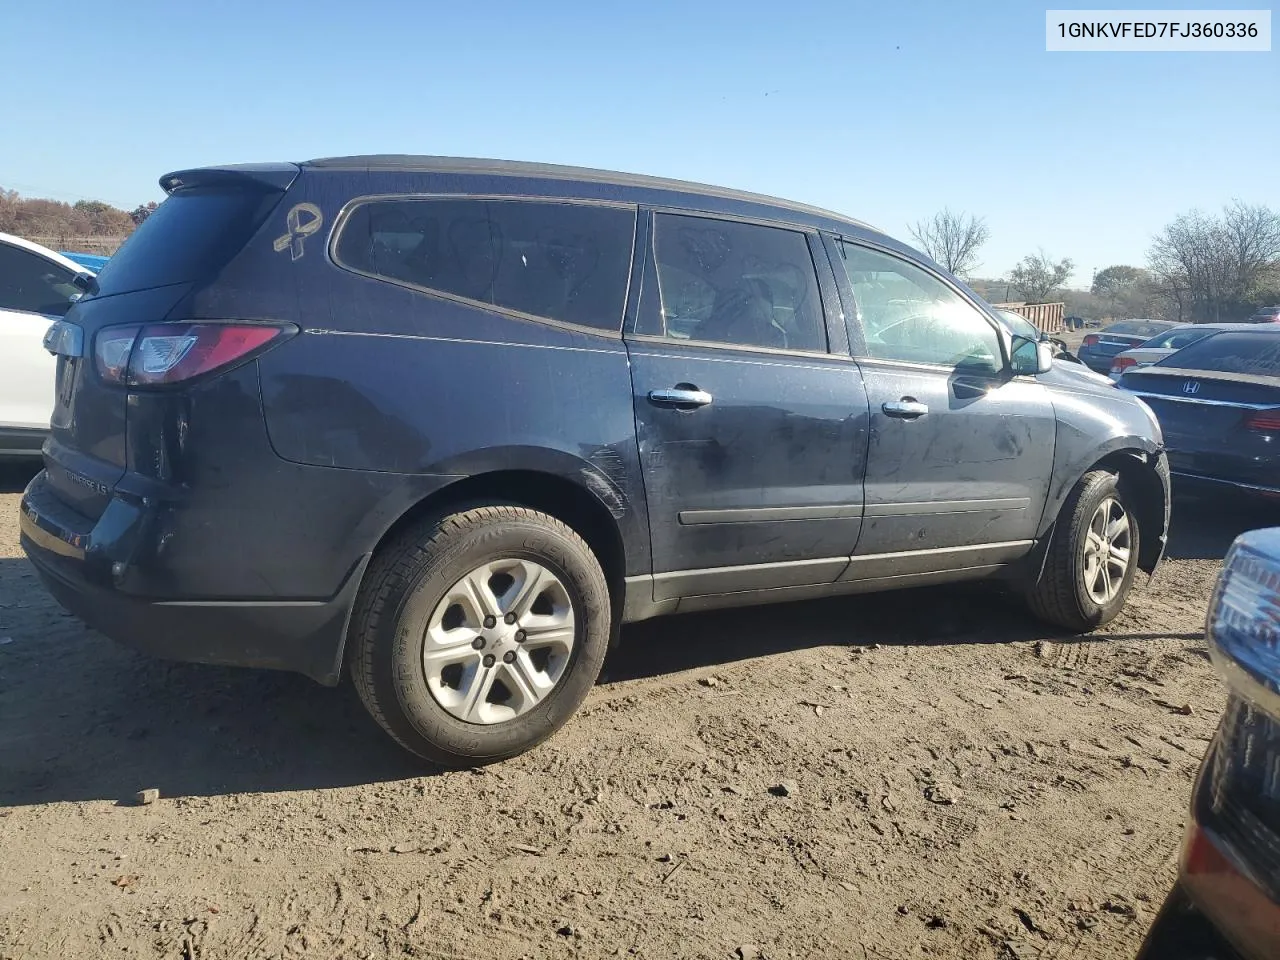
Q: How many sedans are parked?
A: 3